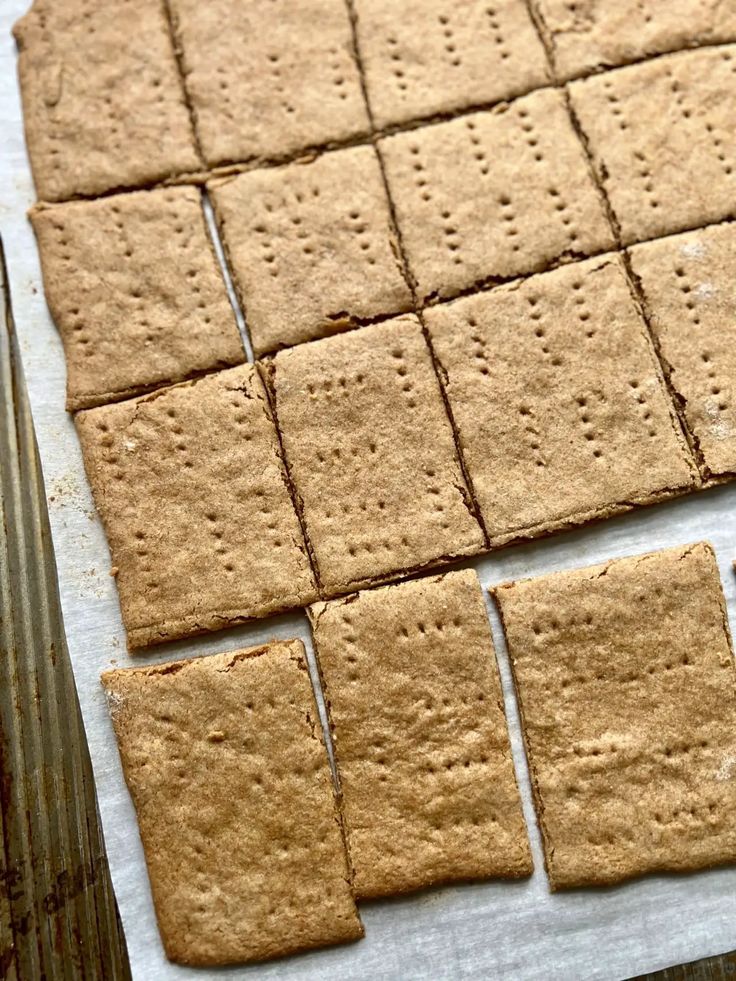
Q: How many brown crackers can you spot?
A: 15